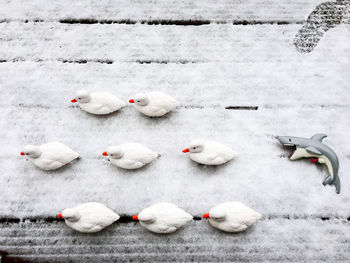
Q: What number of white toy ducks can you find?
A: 8